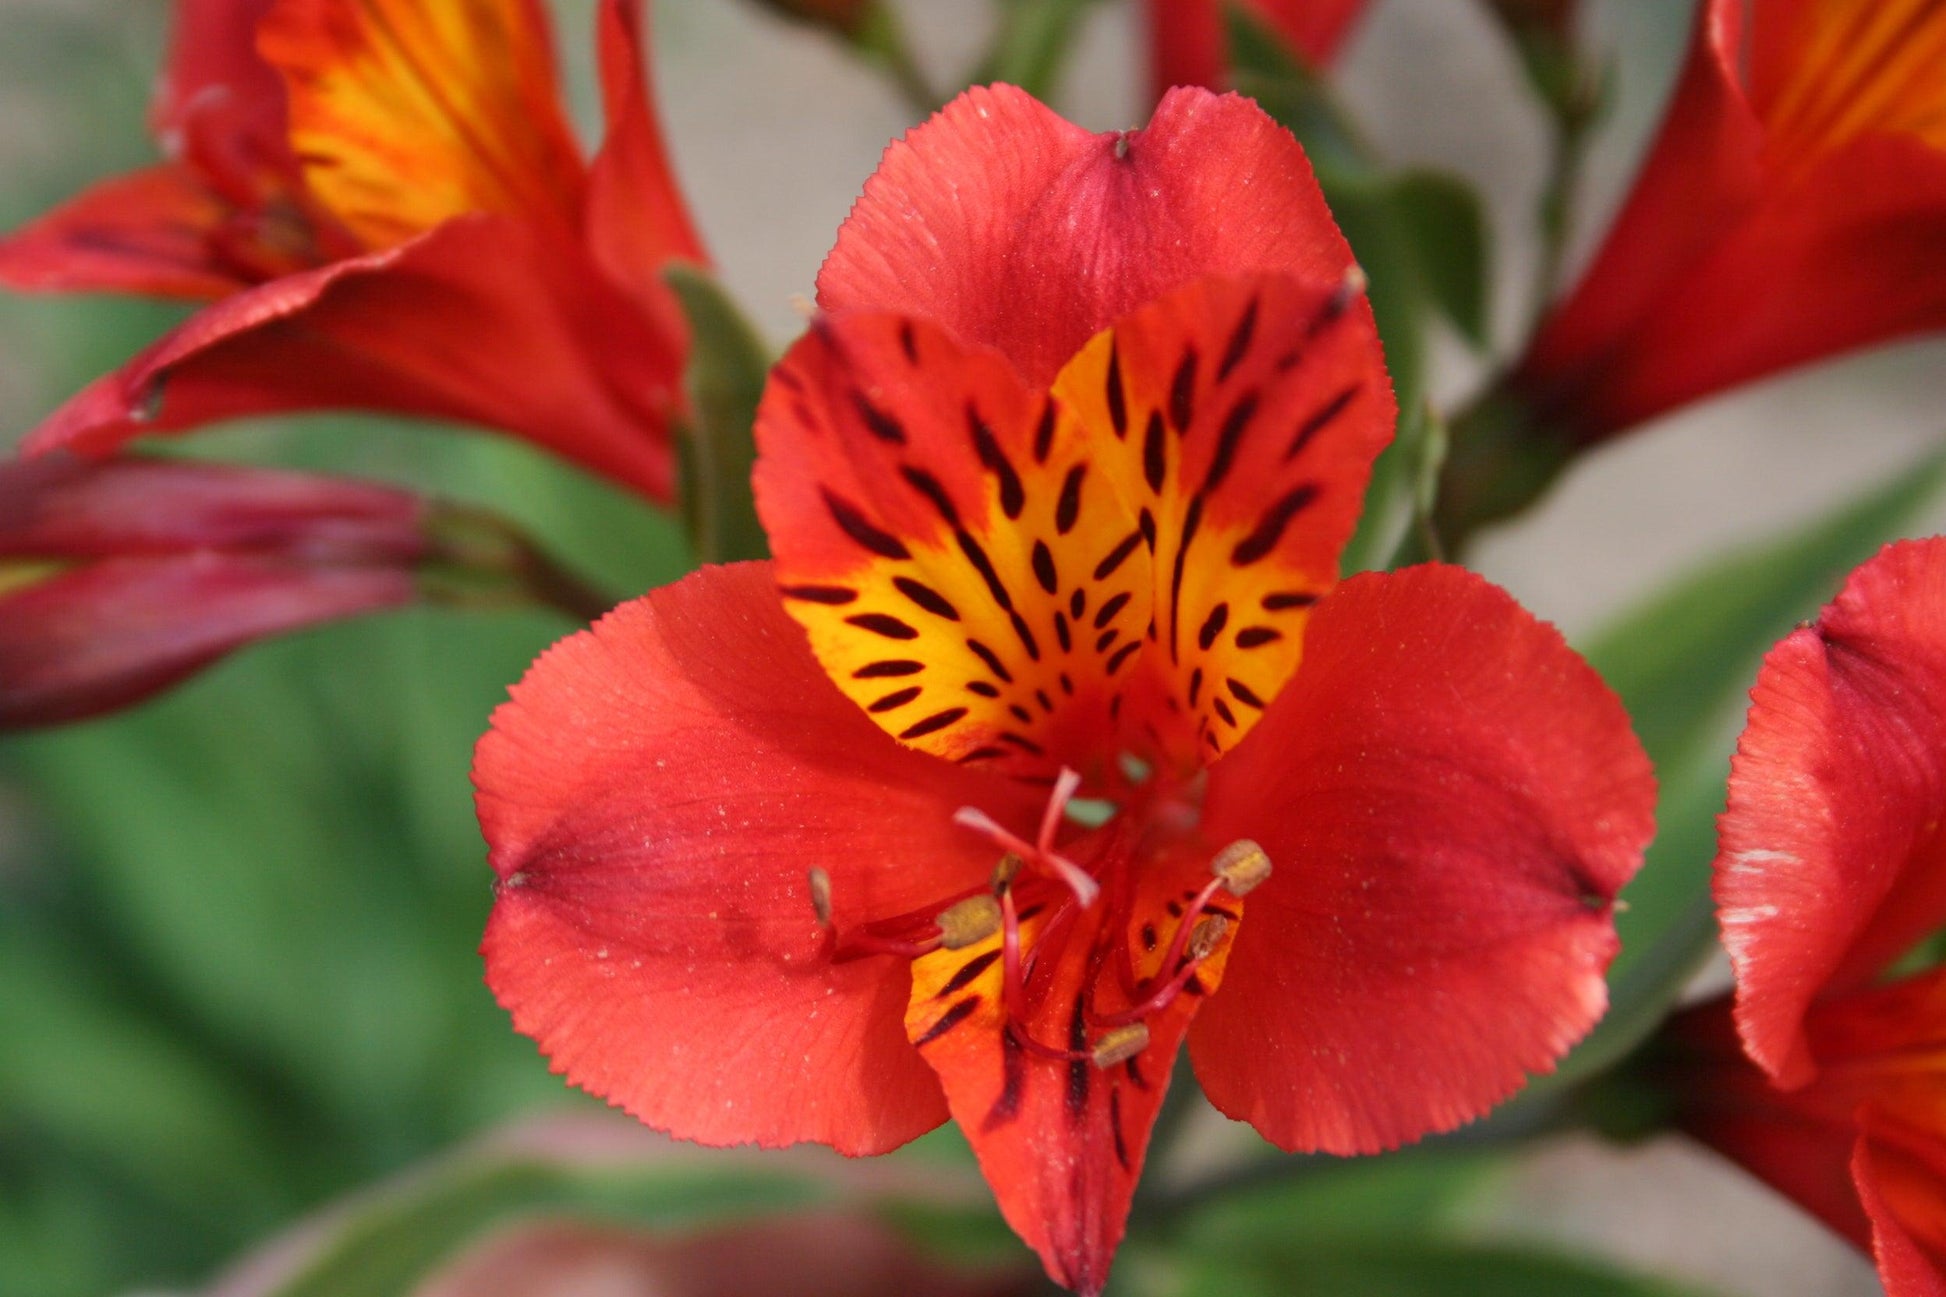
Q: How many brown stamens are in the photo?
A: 6